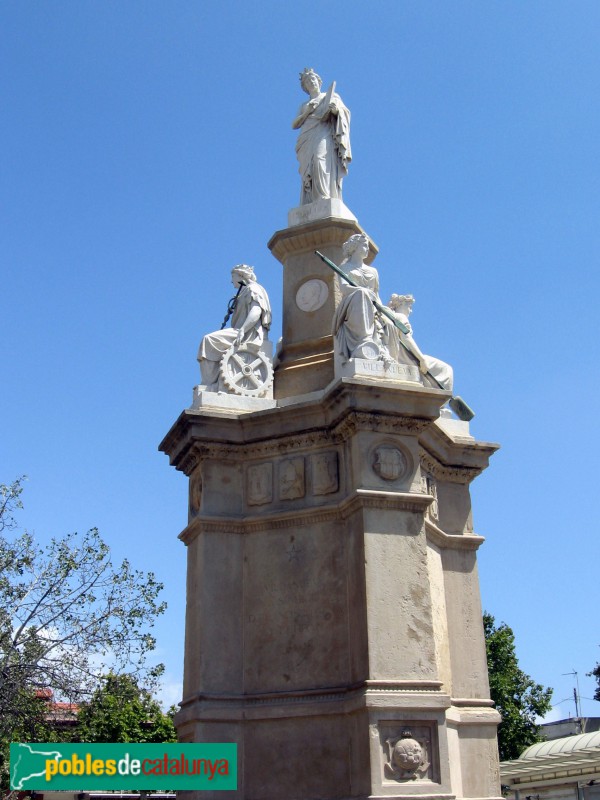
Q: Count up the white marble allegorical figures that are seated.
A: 3